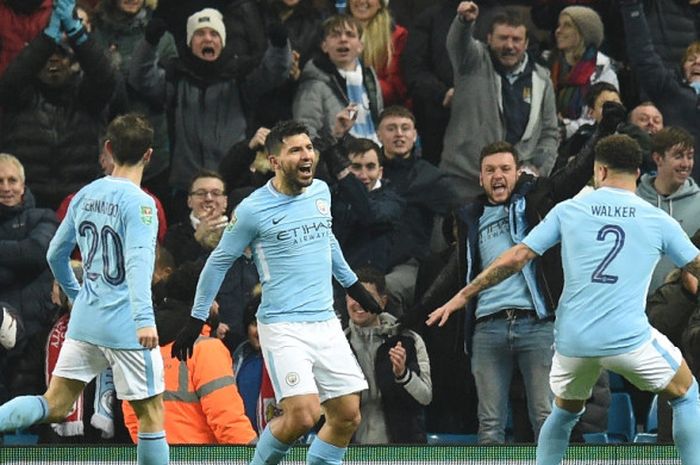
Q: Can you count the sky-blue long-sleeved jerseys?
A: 2